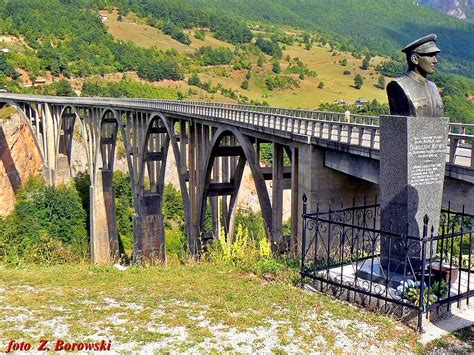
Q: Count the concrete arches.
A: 5